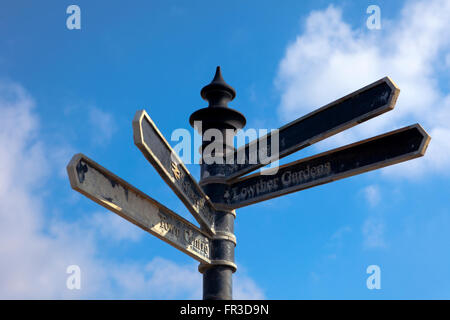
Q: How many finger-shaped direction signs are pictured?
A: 4